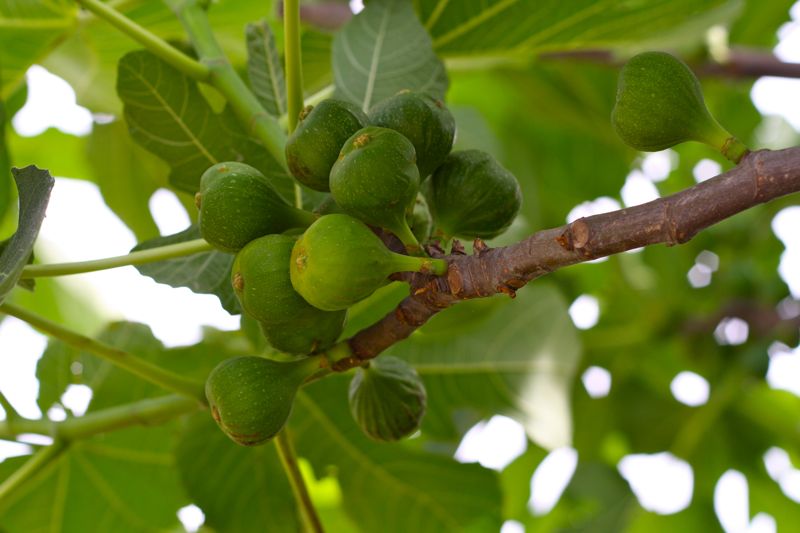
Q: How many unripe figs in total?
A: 11